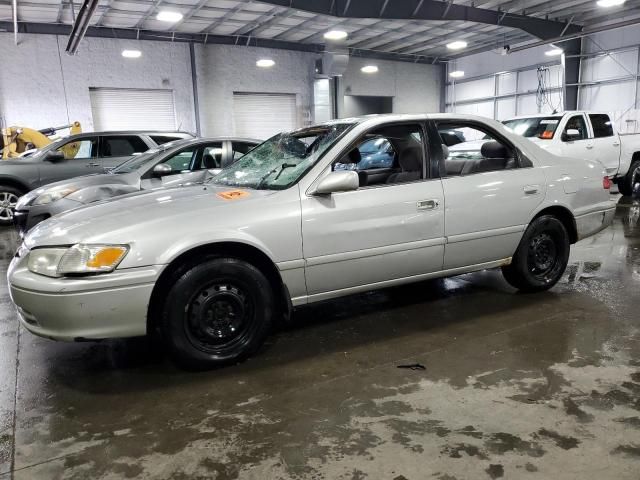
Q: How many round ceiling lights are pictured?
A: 9